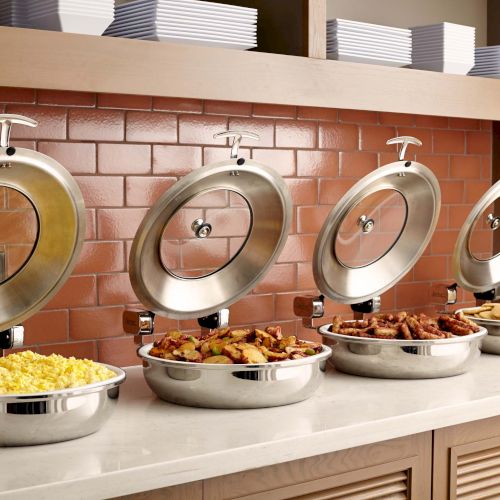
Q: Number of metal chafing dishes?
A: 4